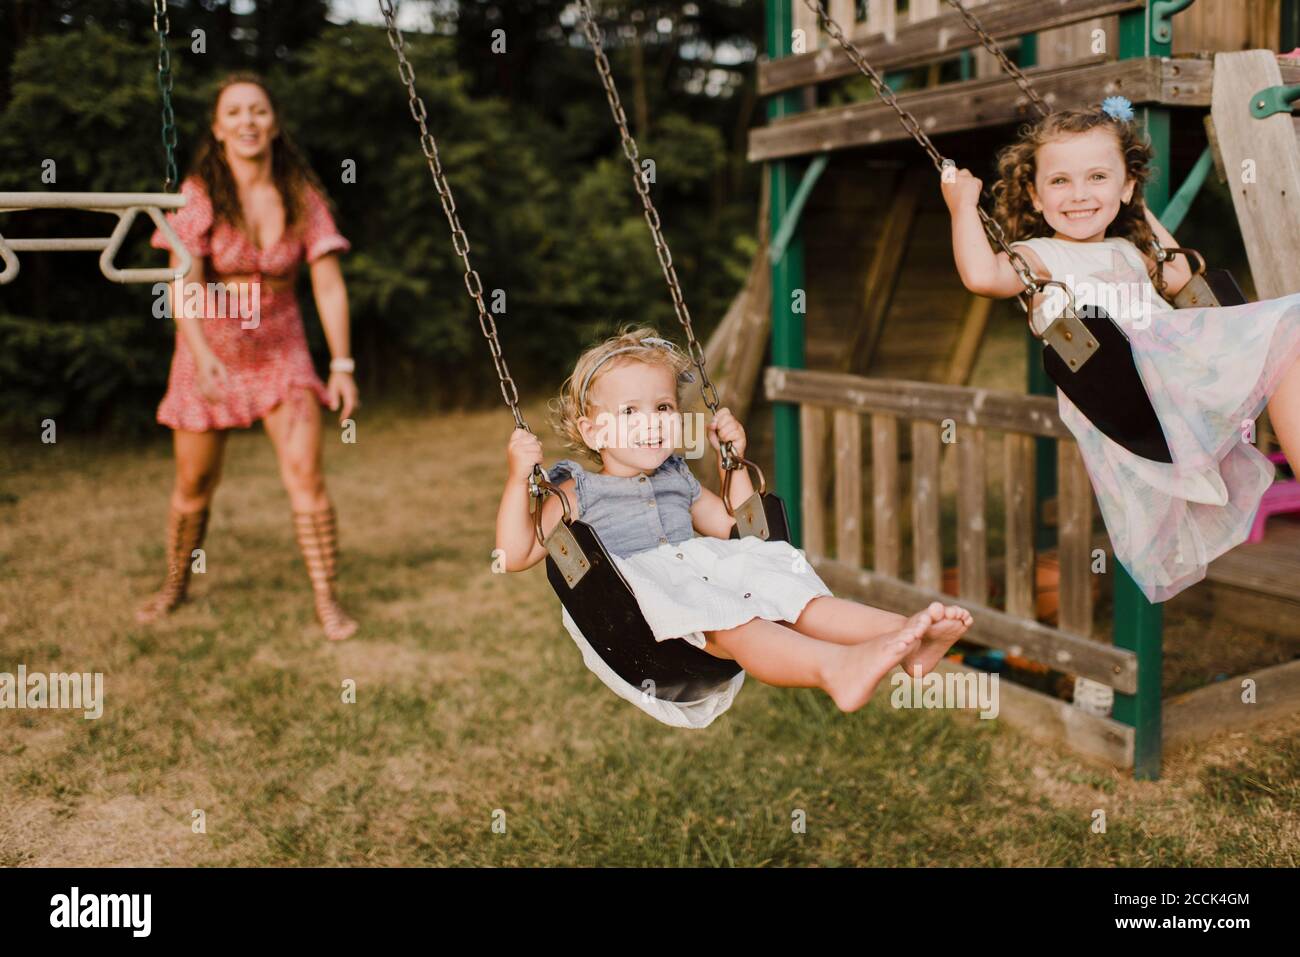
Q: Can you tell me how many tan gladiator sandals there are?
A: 2